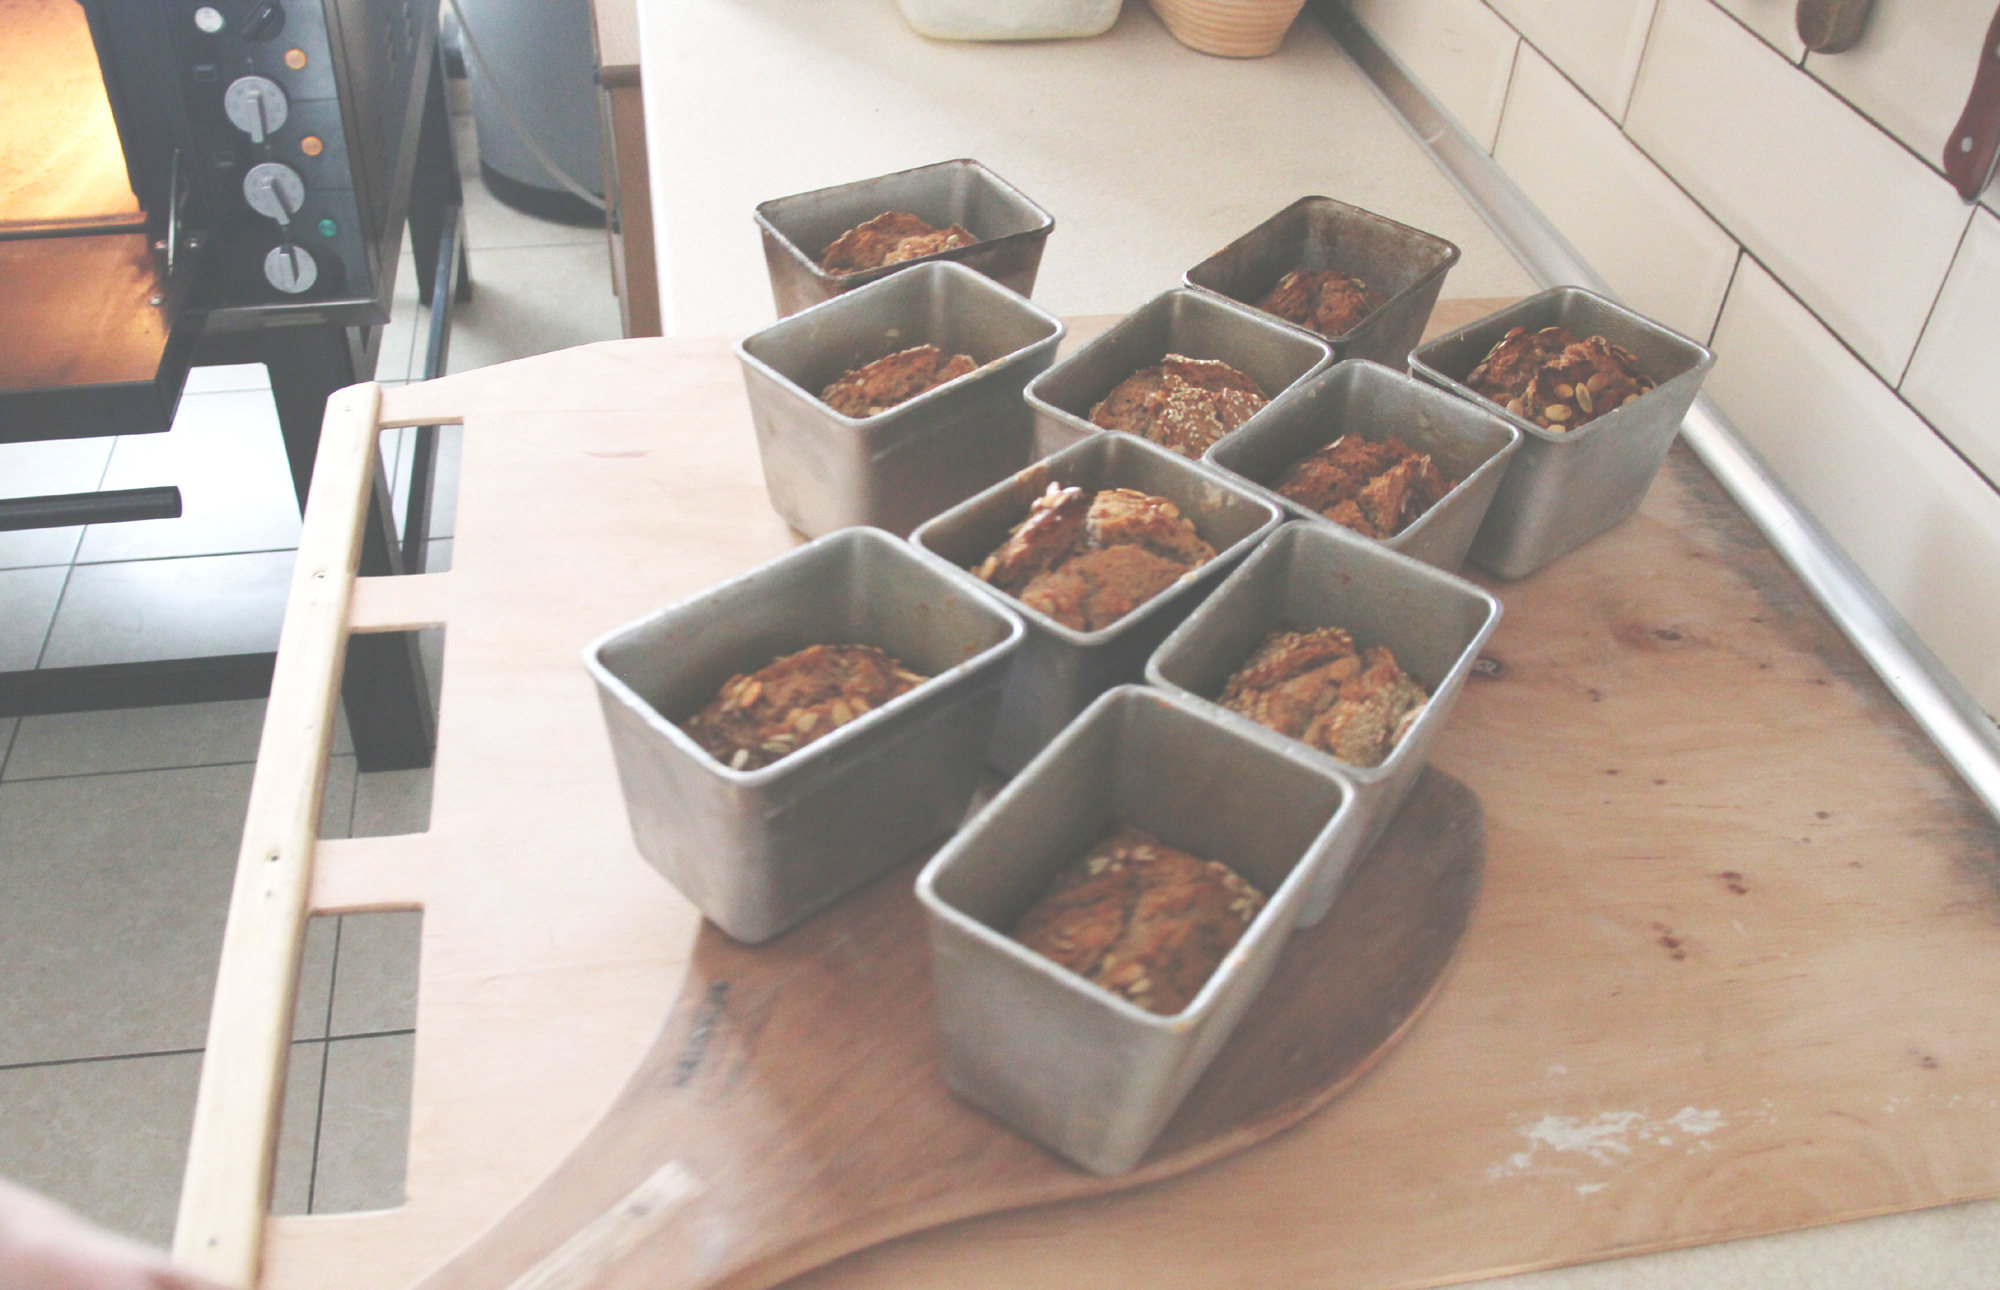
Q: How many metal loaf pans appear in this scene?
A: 10